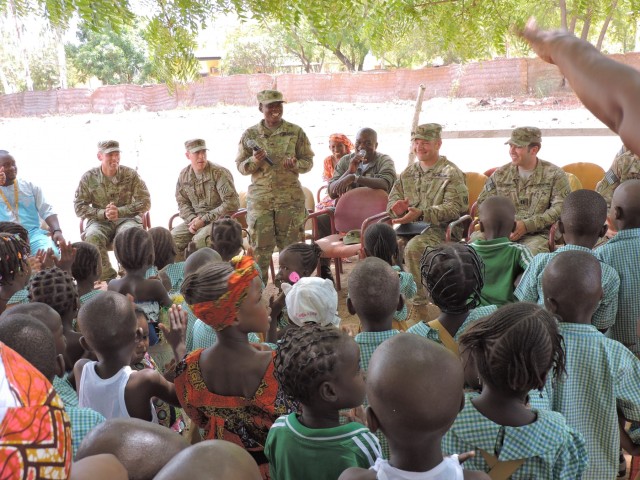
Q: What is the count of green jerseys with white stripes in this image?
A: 2